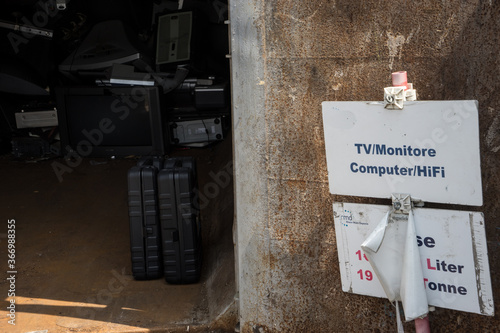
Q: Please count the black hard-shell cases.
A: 2